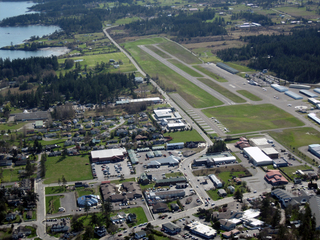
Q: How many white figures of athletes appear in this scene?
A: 0